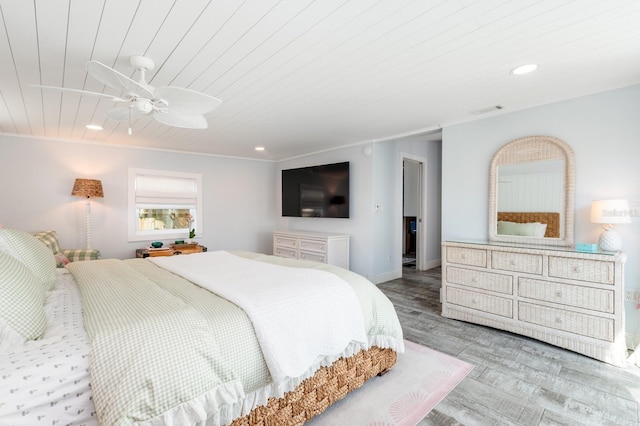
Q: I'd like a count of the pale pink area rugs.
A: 1